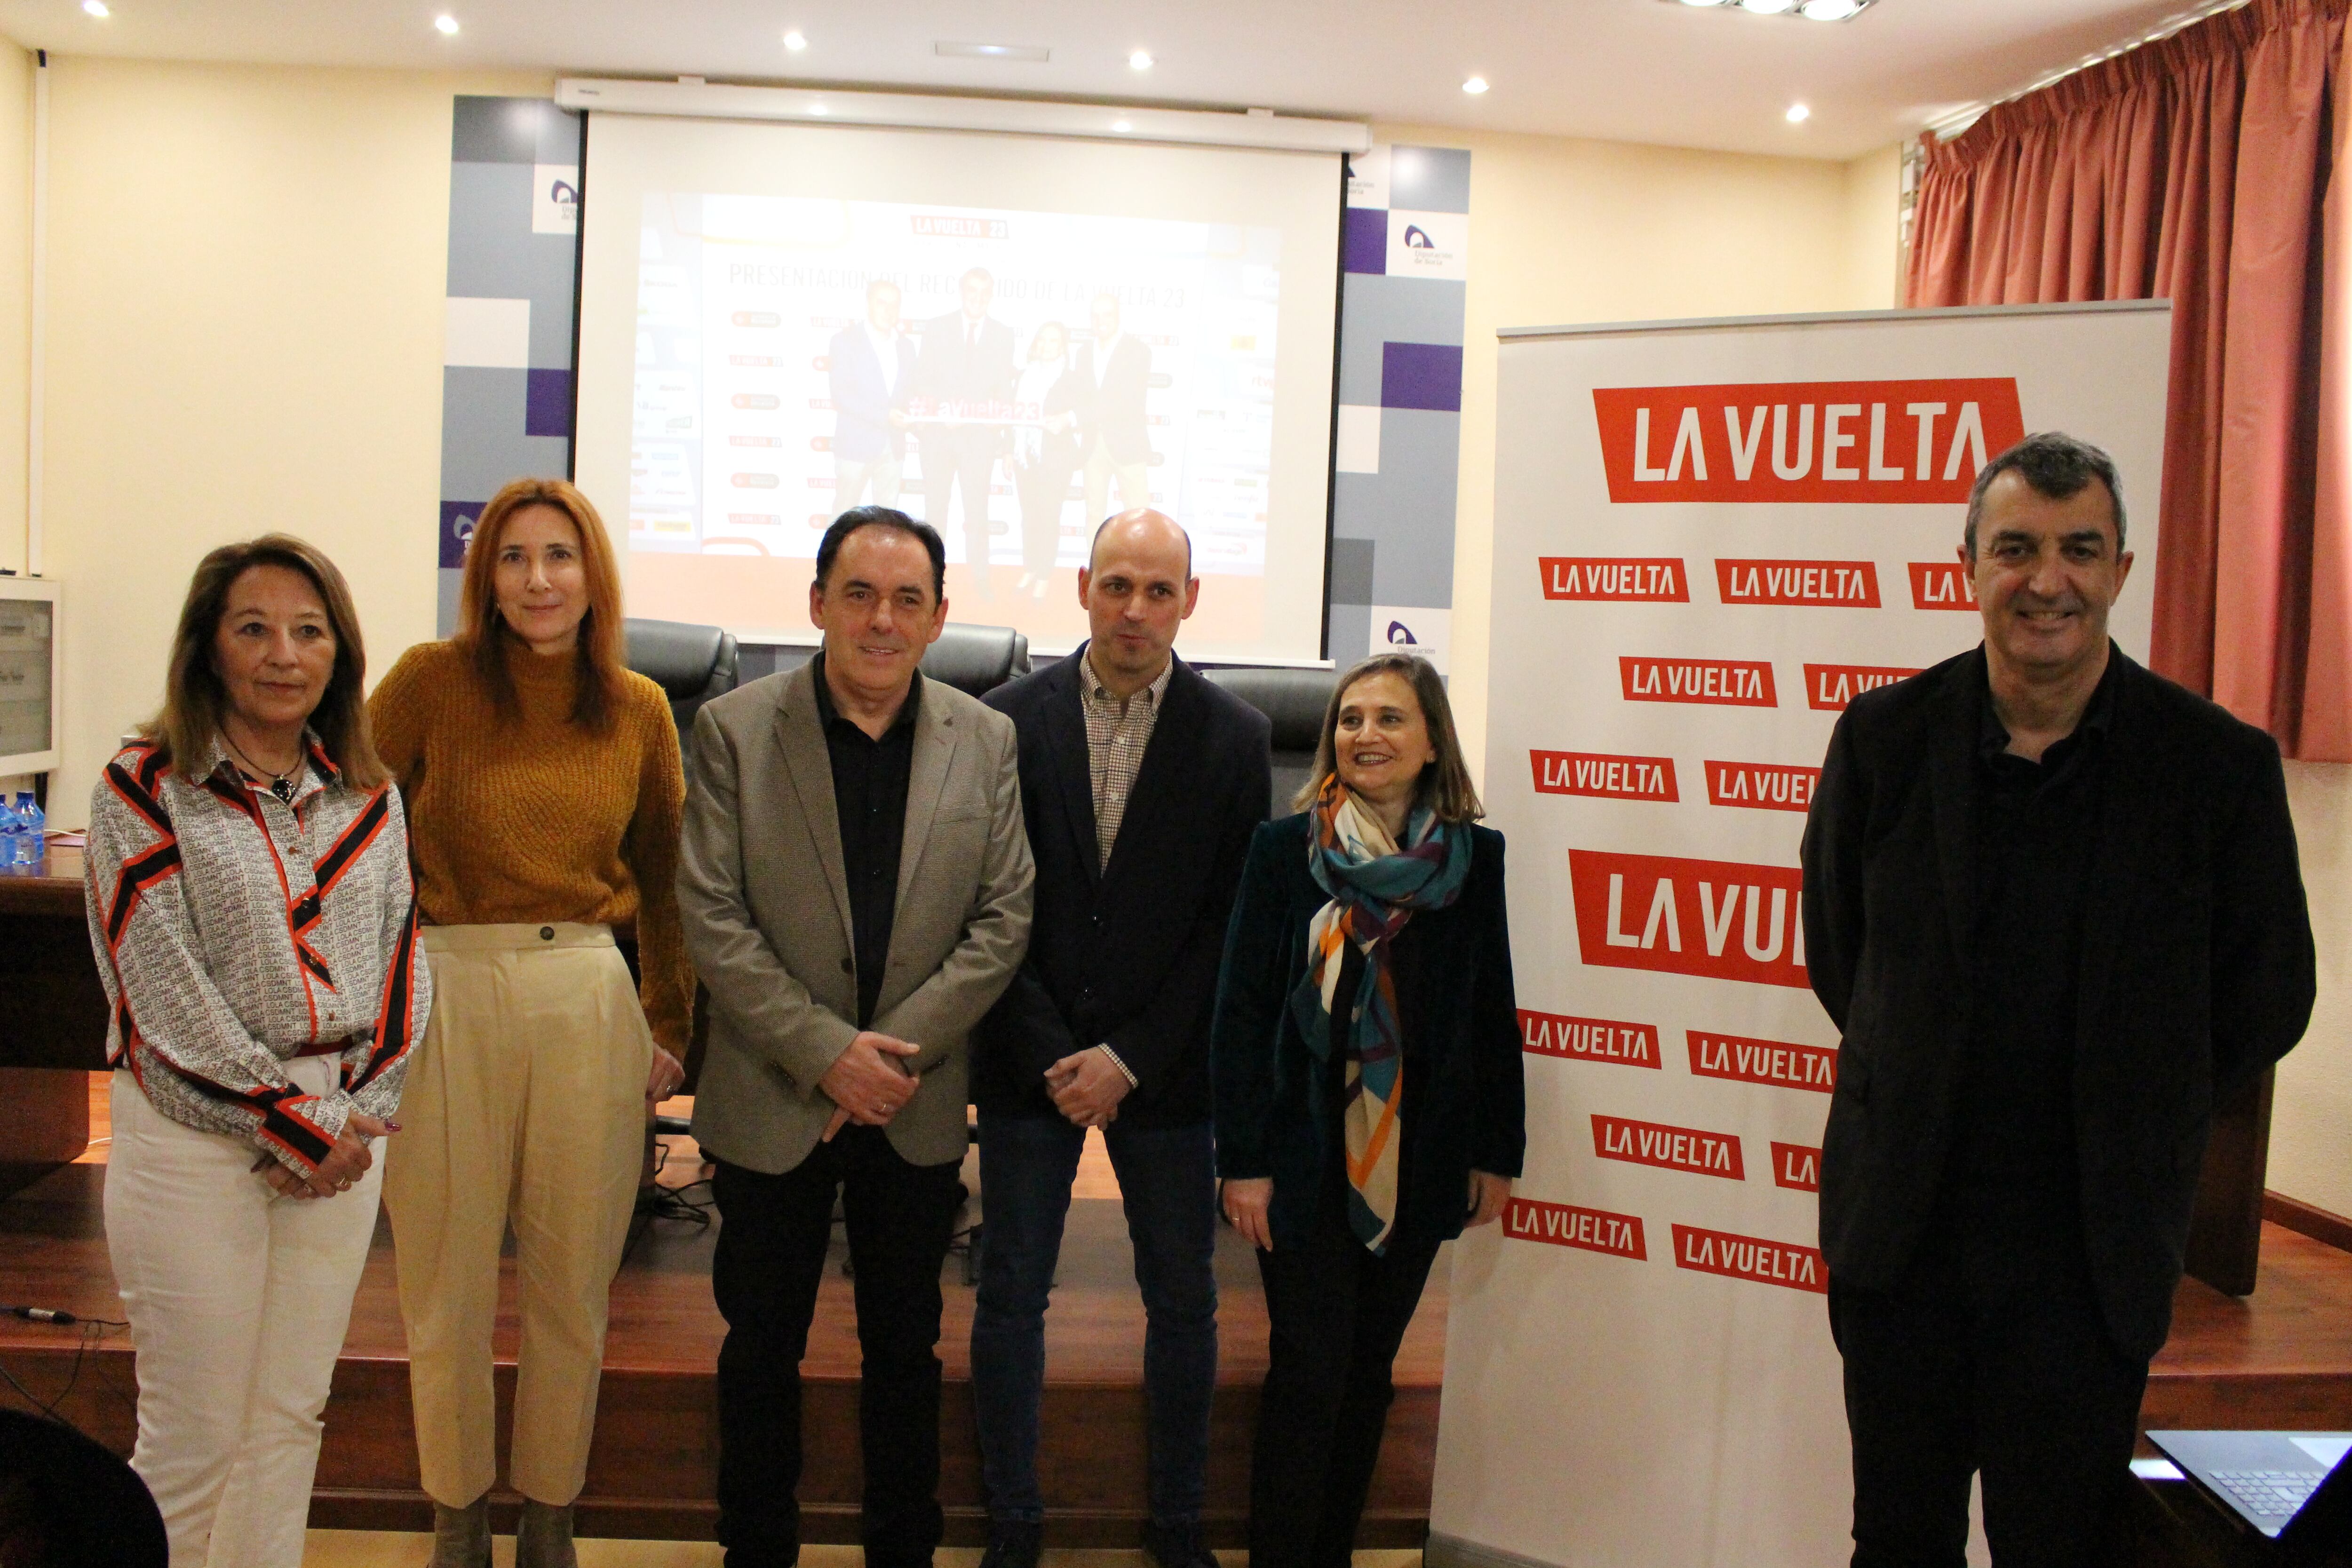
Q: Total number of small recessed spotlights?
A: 6